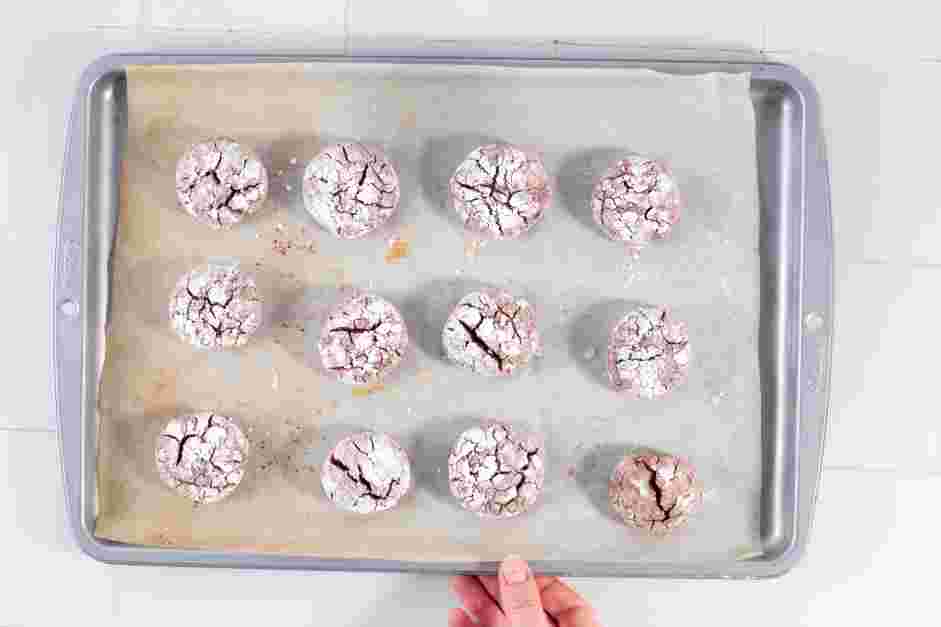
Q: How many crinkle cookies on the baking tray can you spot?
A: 12